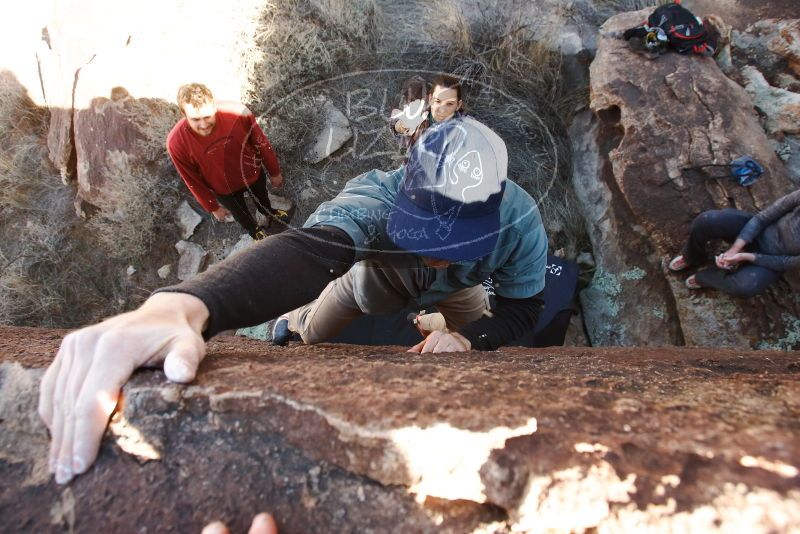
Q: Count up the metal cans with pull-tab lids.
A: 0